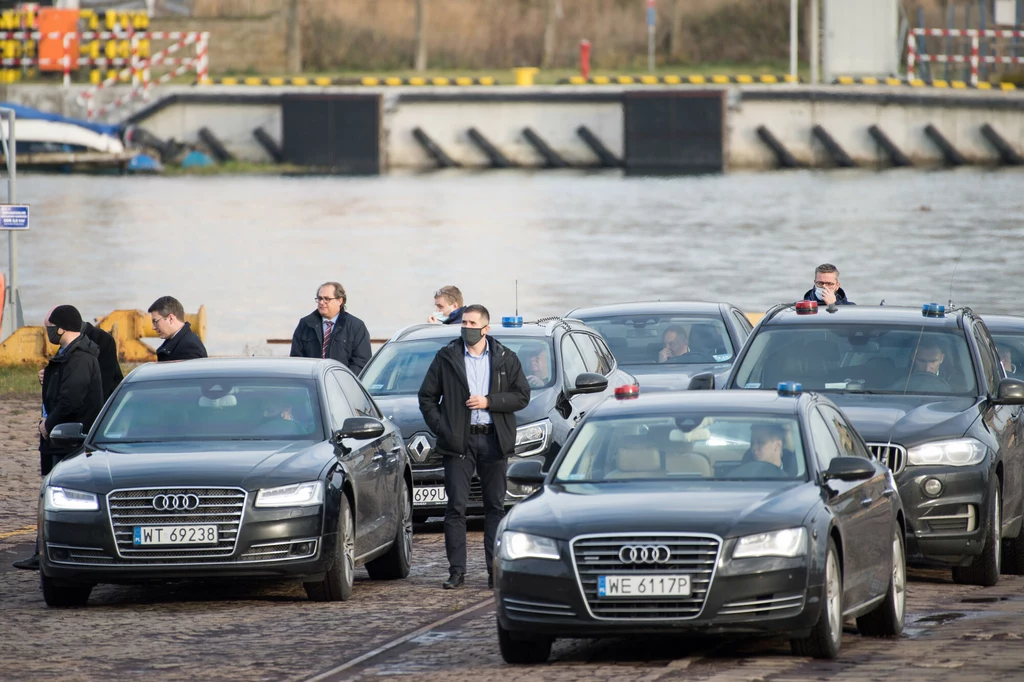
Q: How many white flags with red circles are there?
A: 0